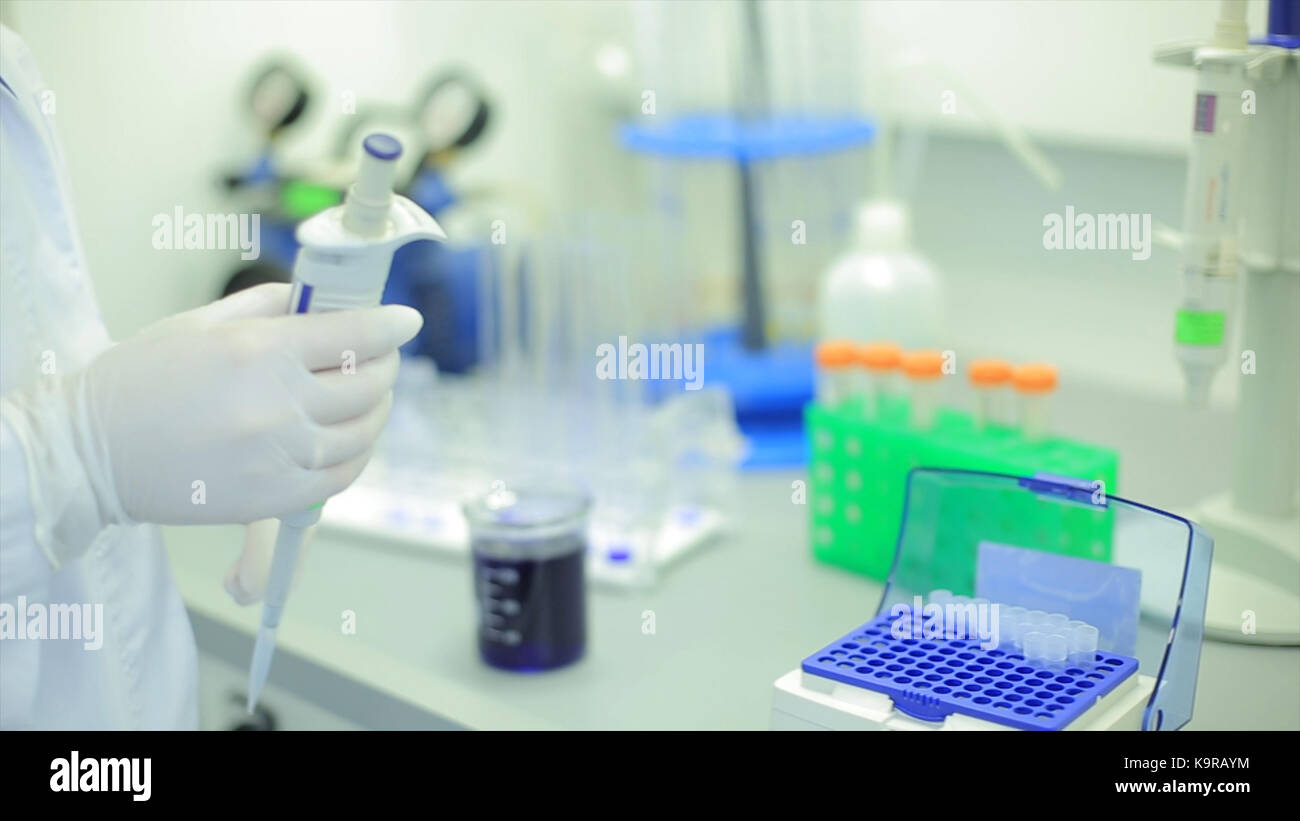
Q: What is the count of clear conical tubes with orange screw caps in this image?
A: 5